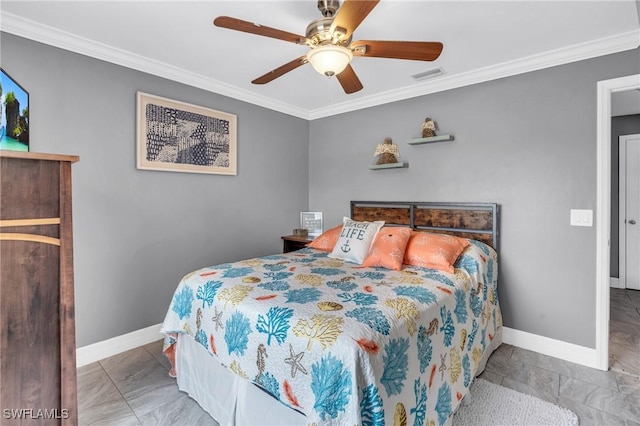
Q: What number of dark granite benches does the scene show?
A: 0